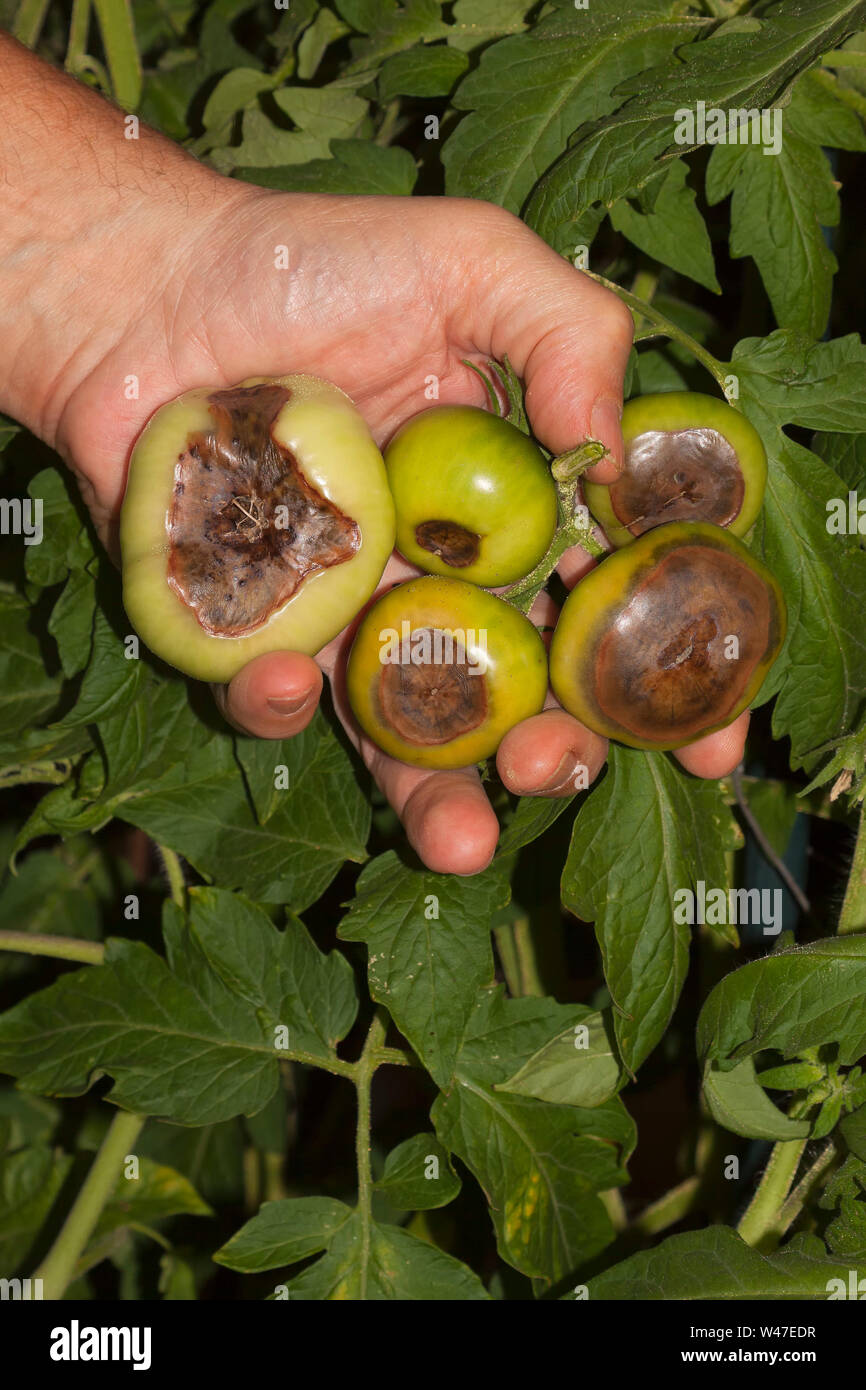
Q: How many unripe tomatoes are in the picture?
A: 5